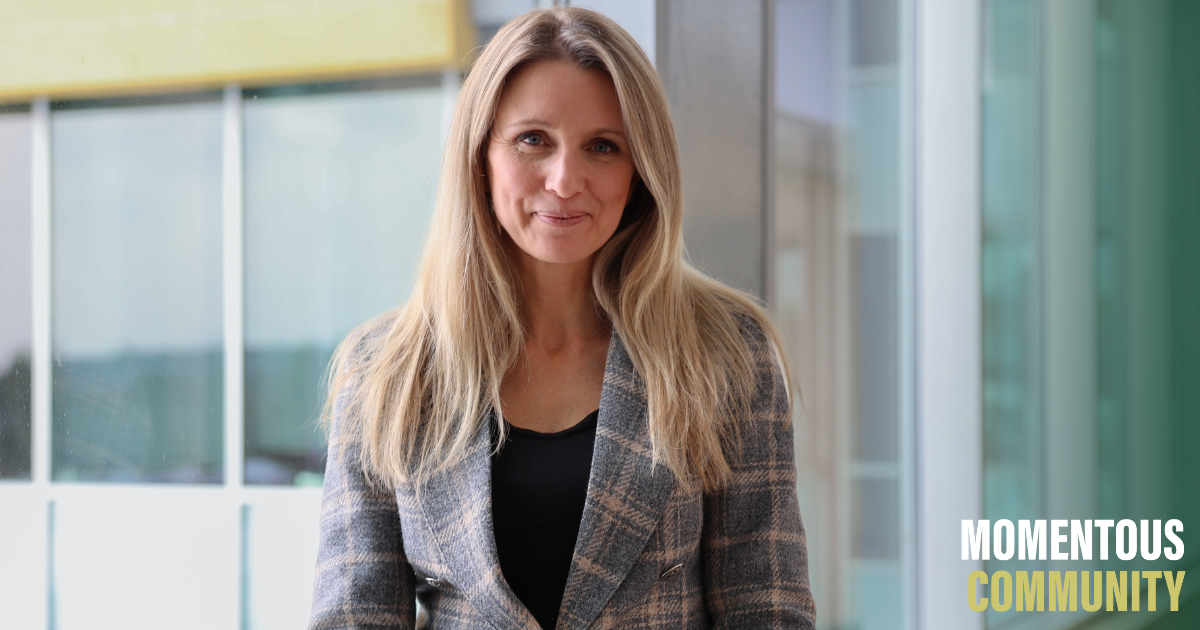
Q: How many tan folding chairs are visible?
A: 0